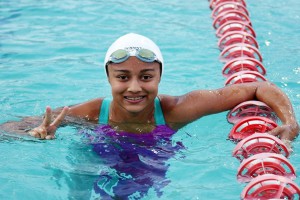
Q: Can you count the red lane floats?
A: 13